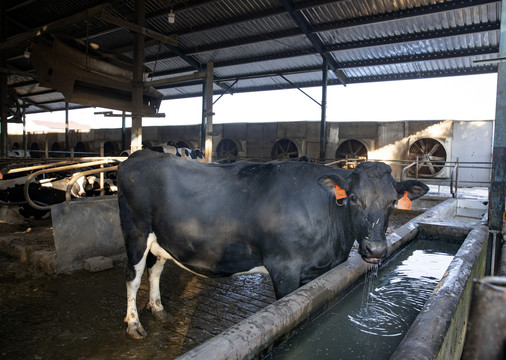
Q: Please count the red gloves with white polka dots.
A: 0